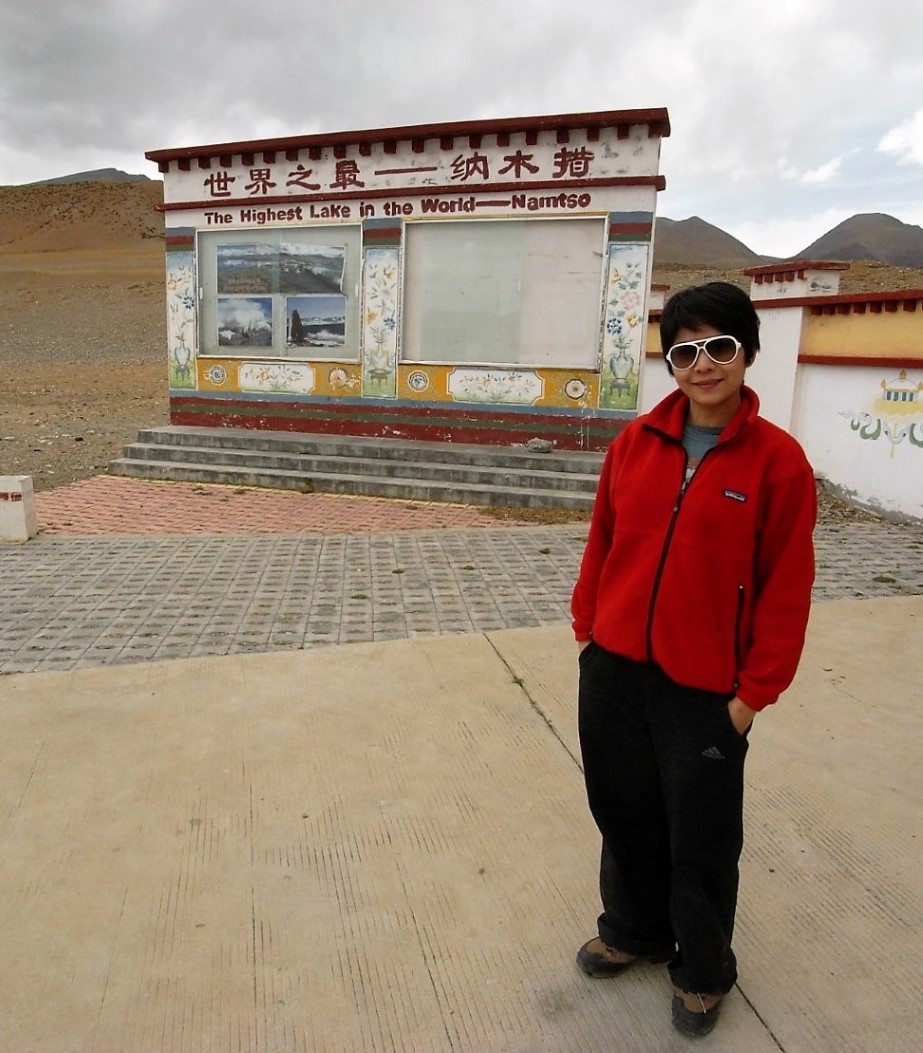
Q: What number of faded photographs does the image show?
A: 3